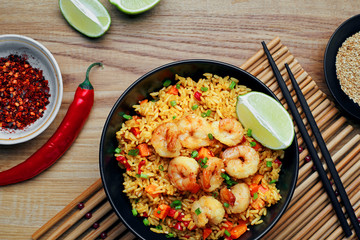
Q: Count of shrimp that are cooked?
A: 8